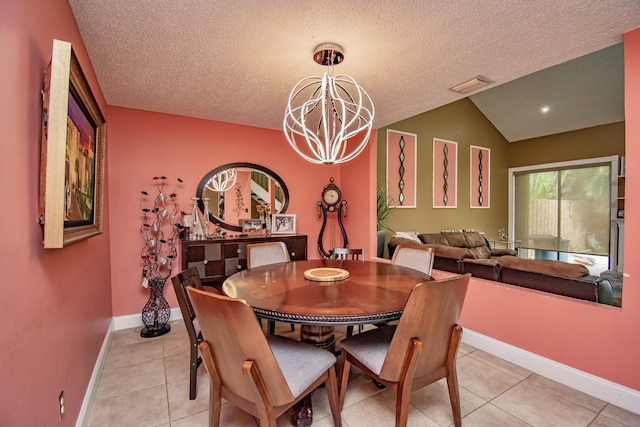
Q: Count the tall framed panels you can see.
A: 3